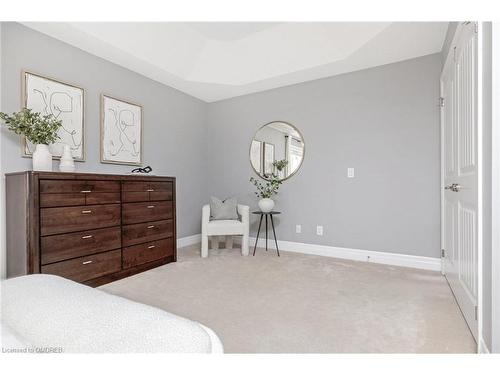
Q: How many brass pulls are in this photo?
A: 8